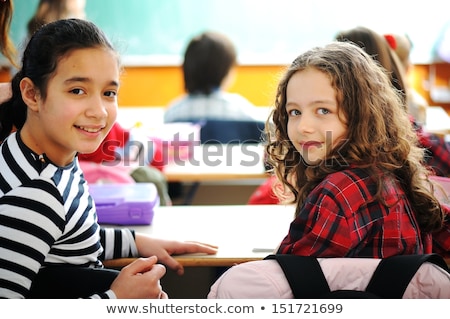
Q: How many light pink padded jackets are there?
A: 1